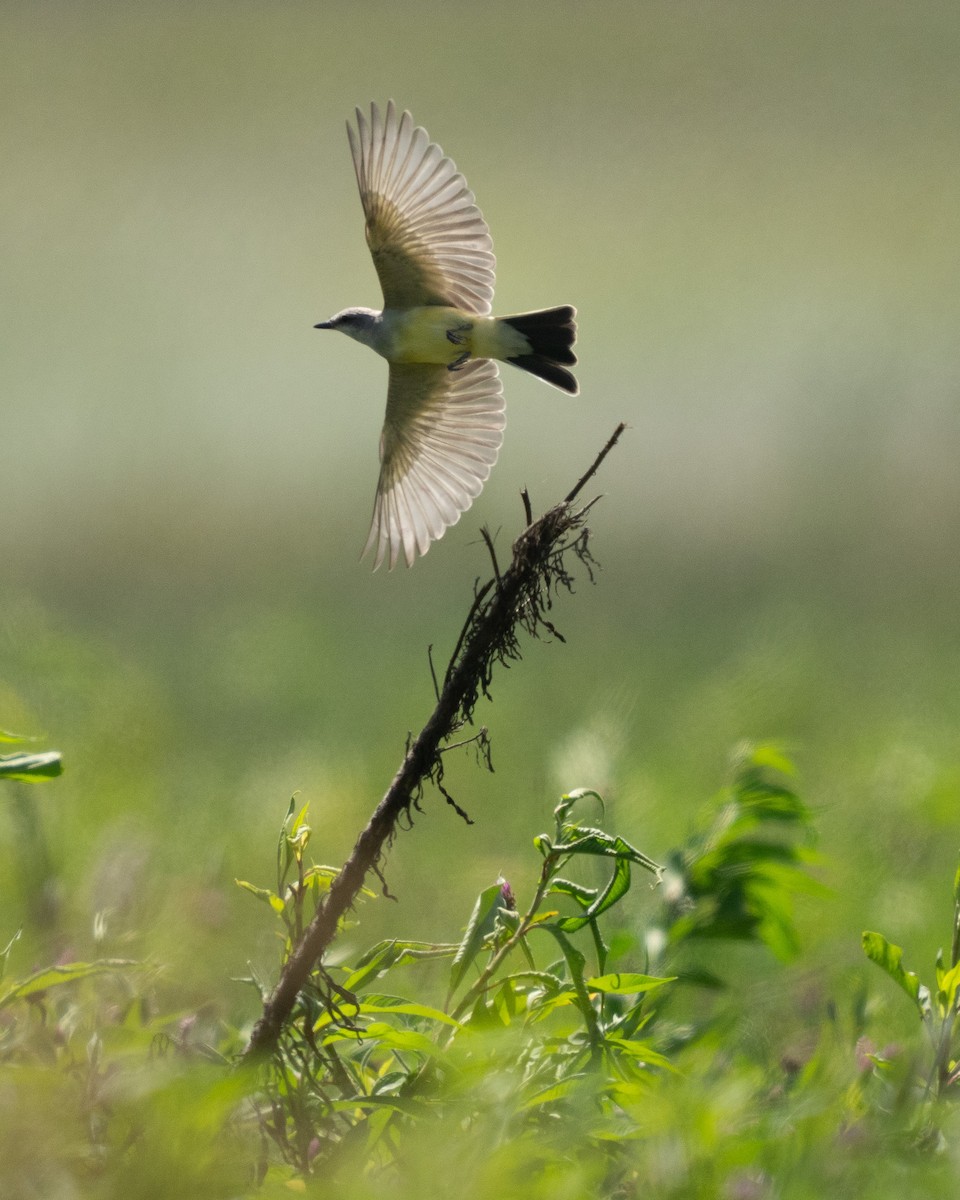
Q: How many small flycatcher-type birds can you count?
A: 1